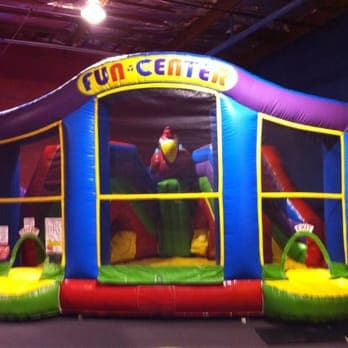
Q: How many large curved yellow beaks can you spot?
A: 1